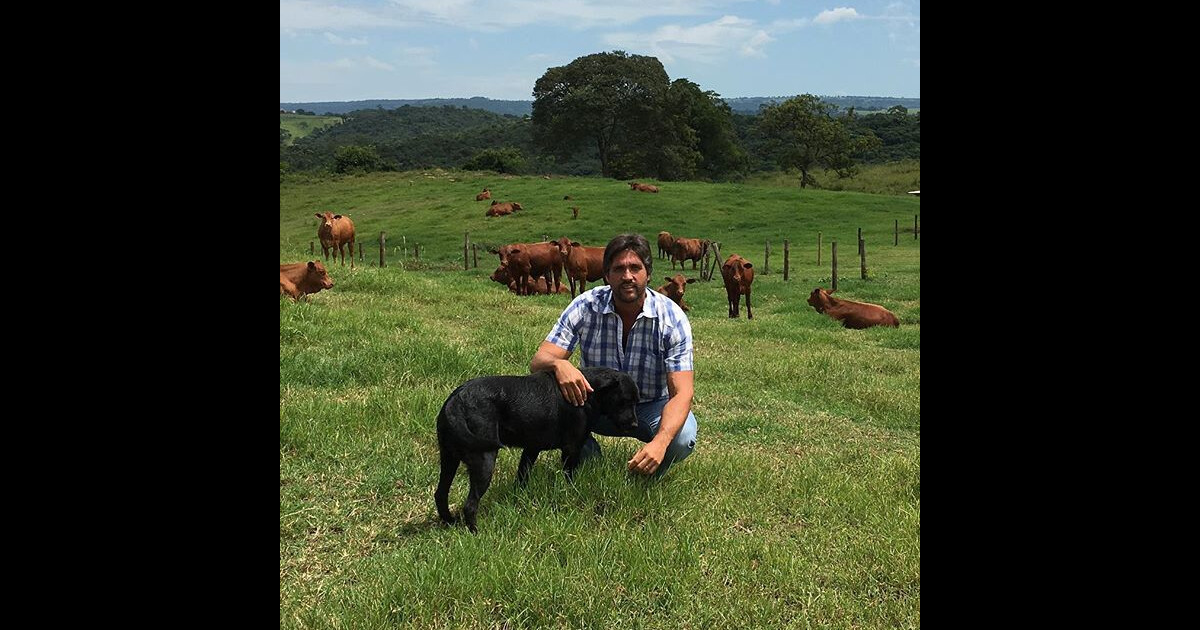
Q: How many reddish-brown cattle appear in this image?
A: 13